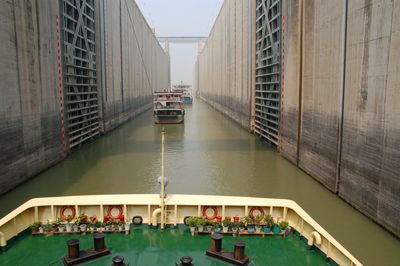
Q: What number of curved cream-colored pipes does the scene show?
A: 3